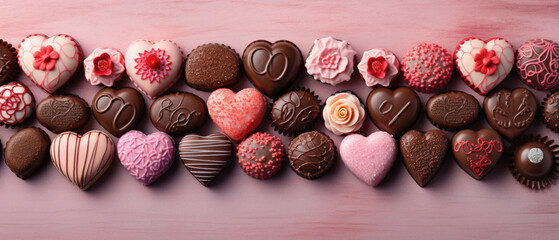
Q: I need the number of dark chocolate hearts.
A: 7